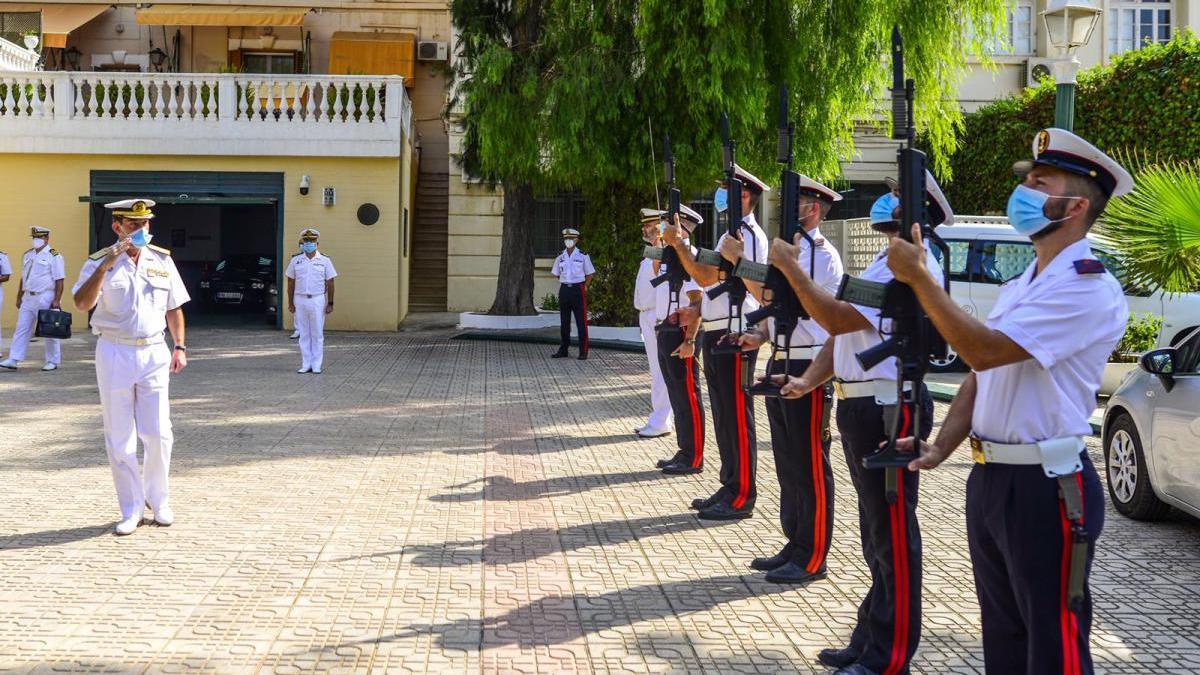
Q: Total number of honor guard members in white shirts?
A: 5